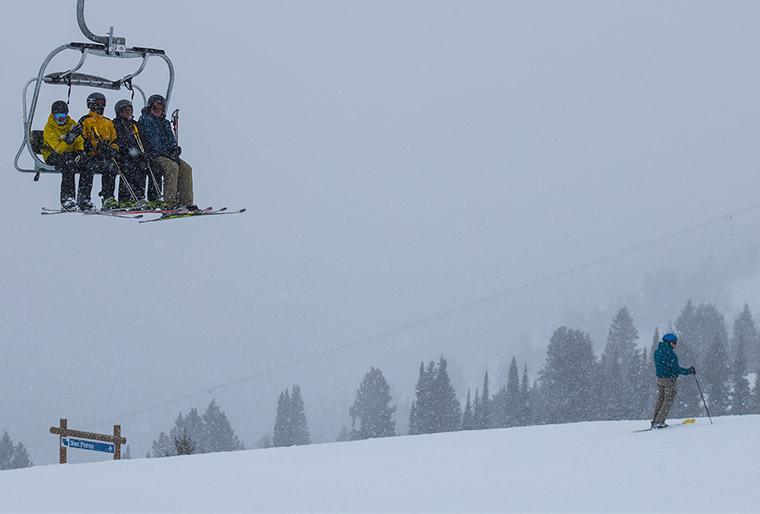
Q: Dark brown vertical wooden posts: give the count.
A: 2